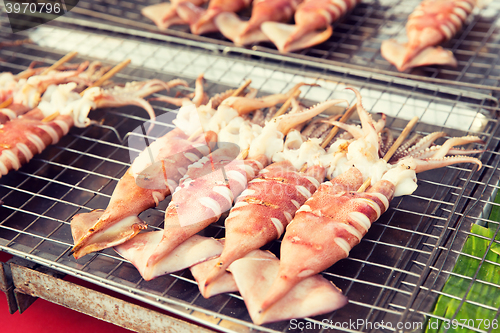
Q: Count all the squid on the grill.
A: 11